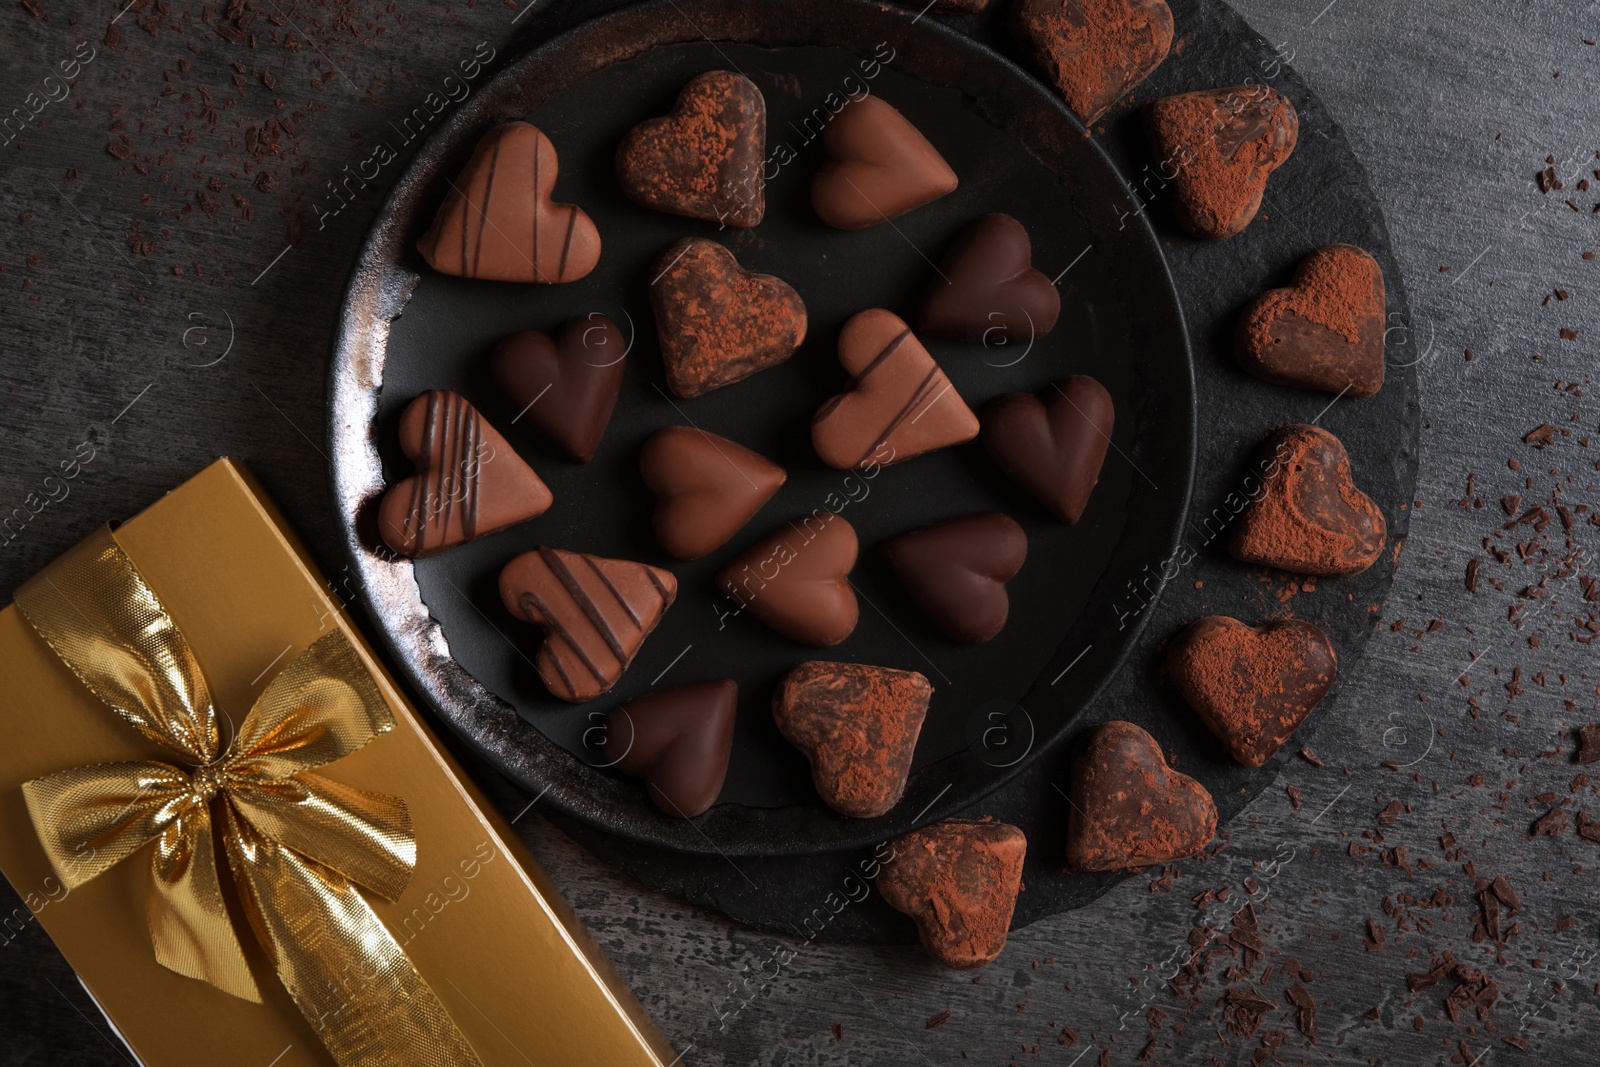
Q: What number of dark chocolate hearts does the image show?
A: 5